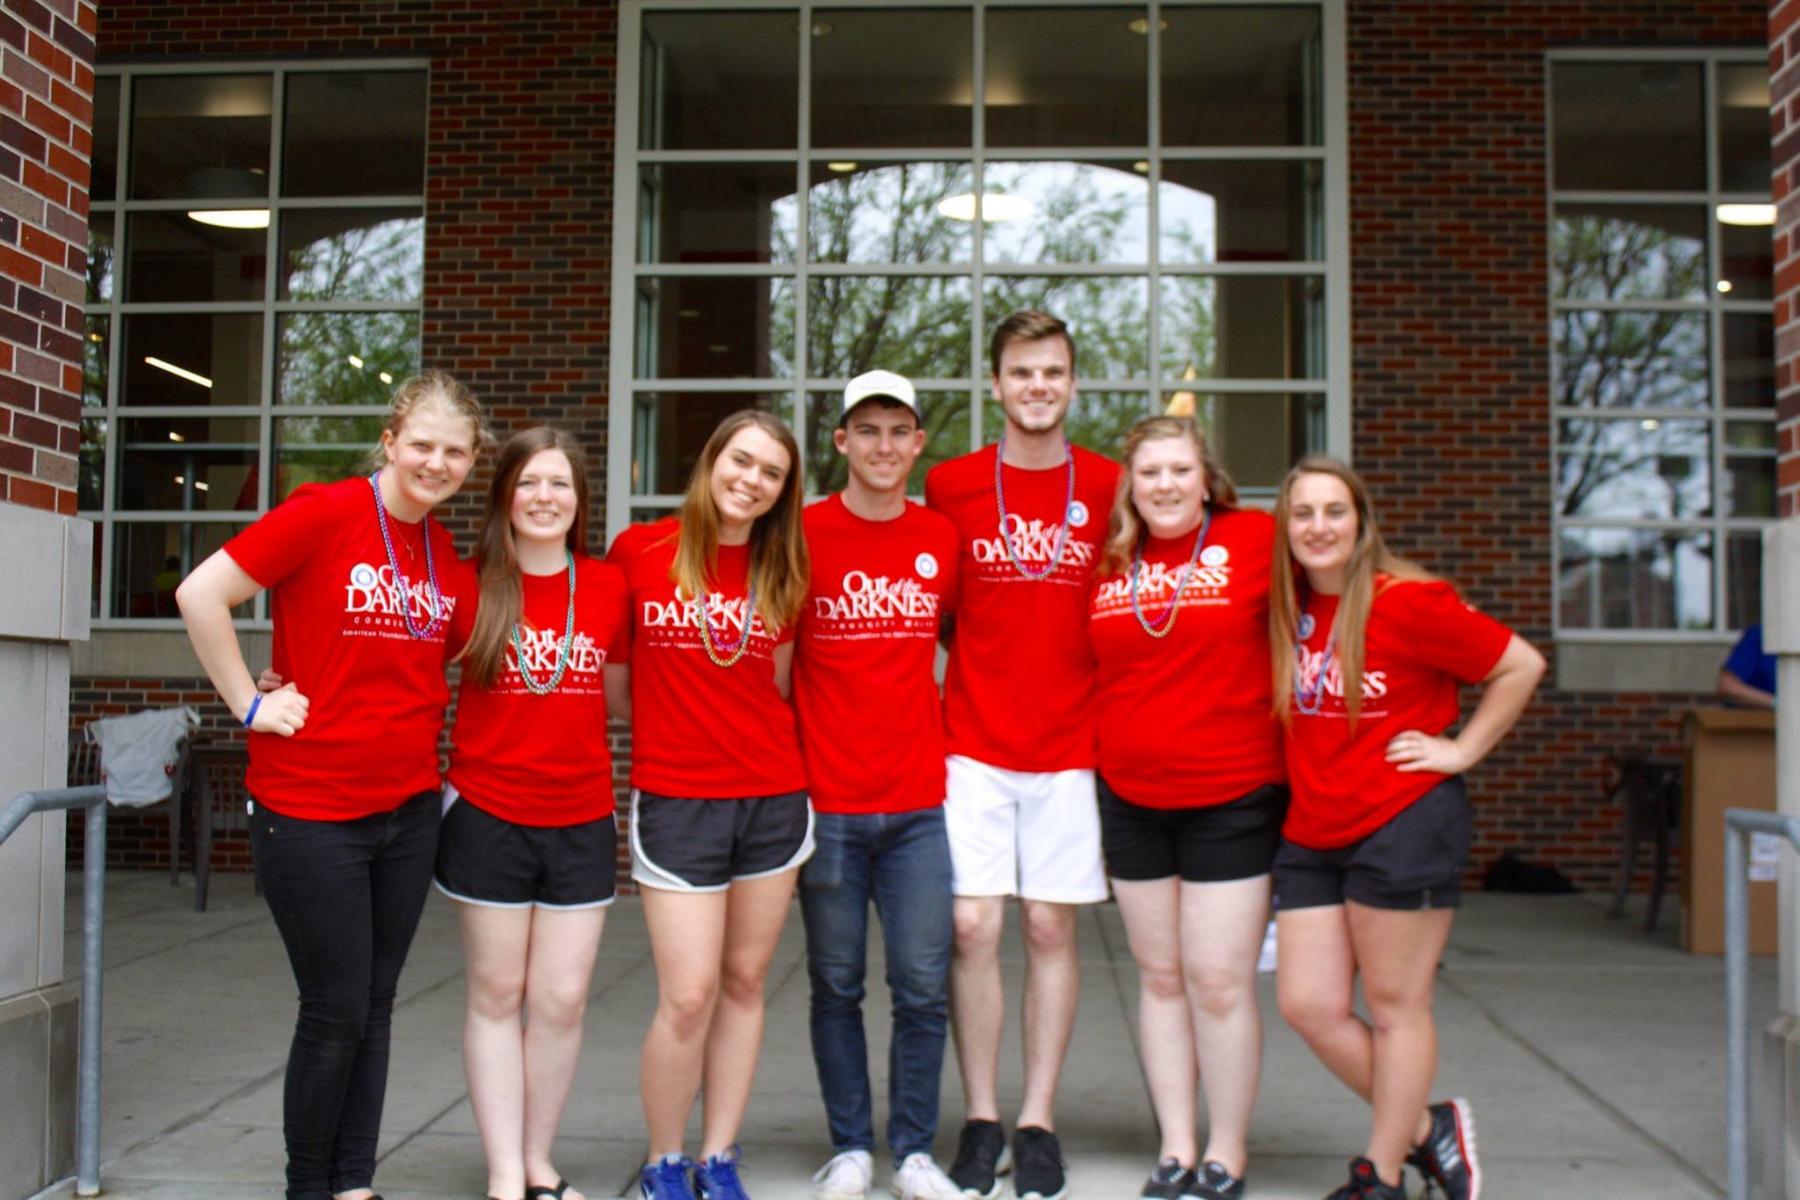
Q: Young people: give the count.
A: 7